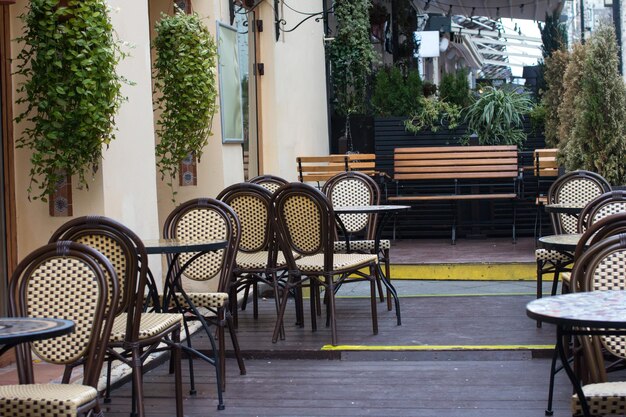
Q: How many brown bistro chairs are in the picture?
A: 11